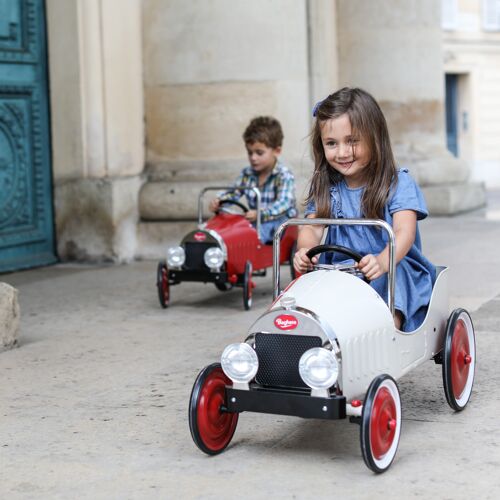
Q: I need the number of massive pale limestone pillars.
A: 2